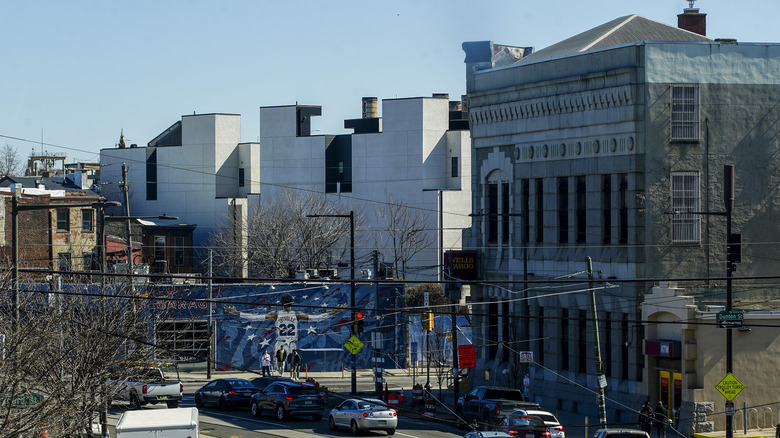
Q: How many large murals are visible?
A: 1